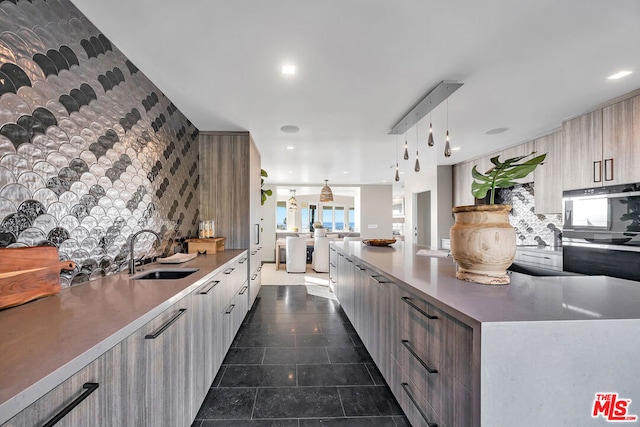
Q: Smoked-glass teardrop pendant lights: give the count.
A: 5